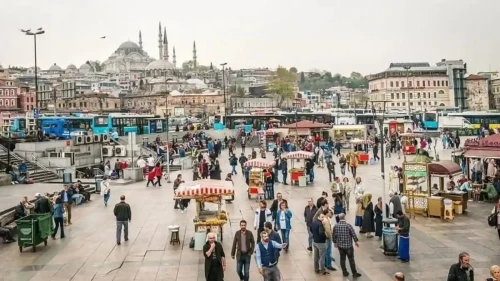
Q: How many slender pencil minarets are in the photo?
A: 5